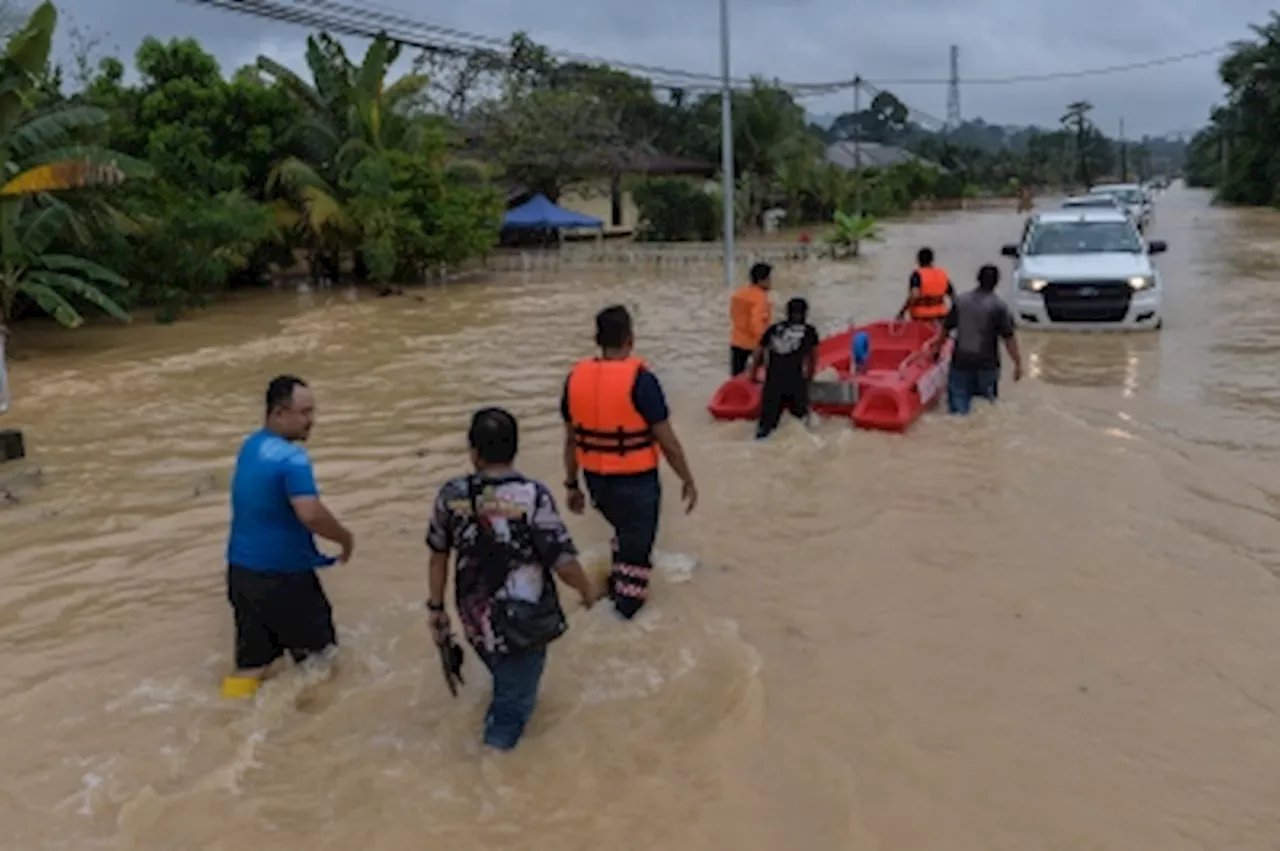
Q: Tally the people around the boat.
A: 4